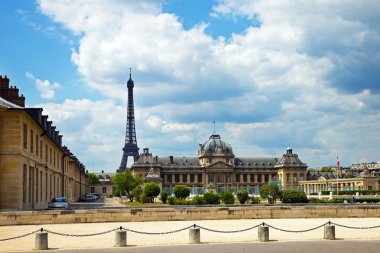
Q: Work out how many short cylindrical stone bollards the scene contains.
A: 5